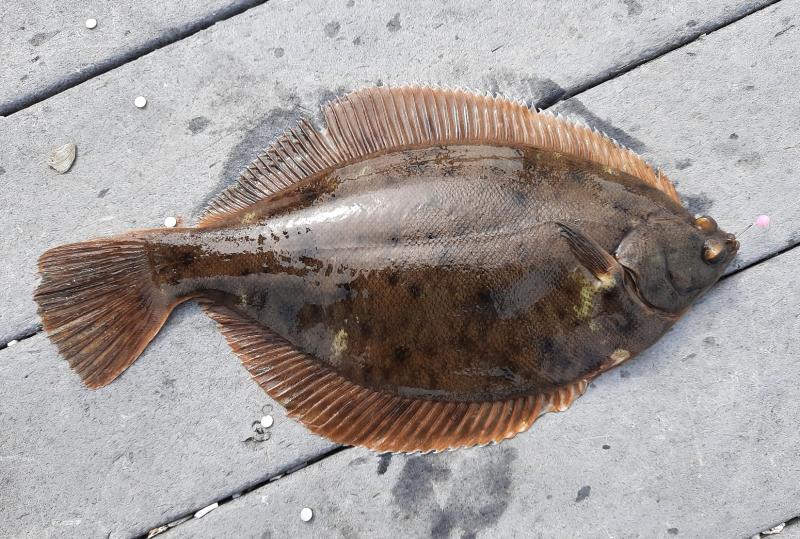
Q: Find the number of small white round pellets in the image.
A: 5